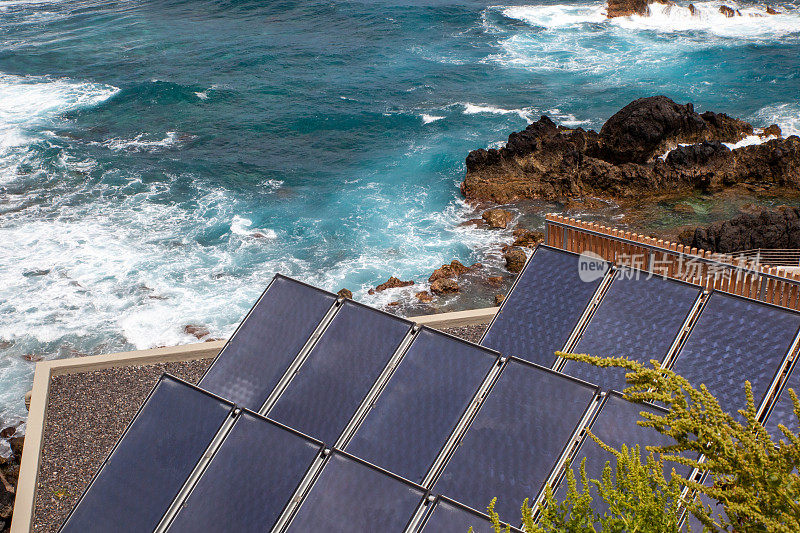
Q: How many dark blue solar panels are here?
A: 14